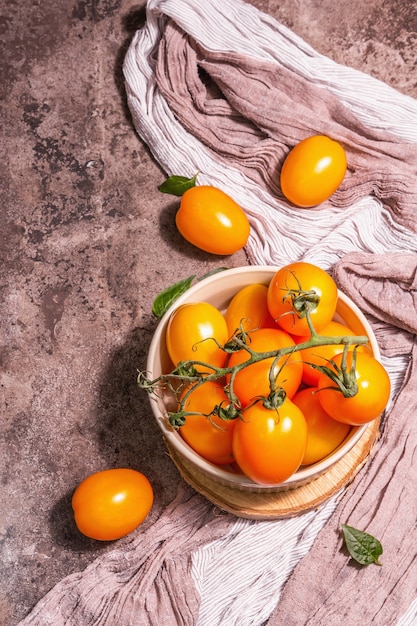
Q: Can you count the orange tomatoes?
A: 12